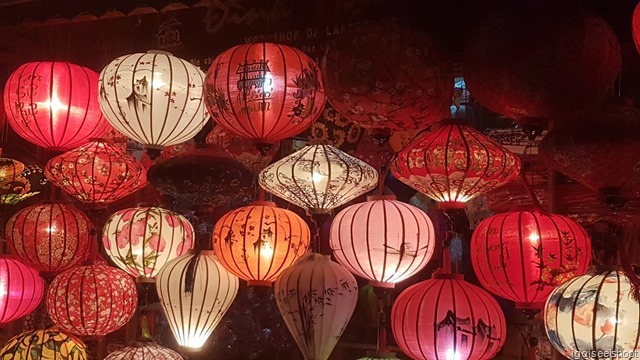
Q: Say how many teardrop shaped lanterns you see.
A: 2